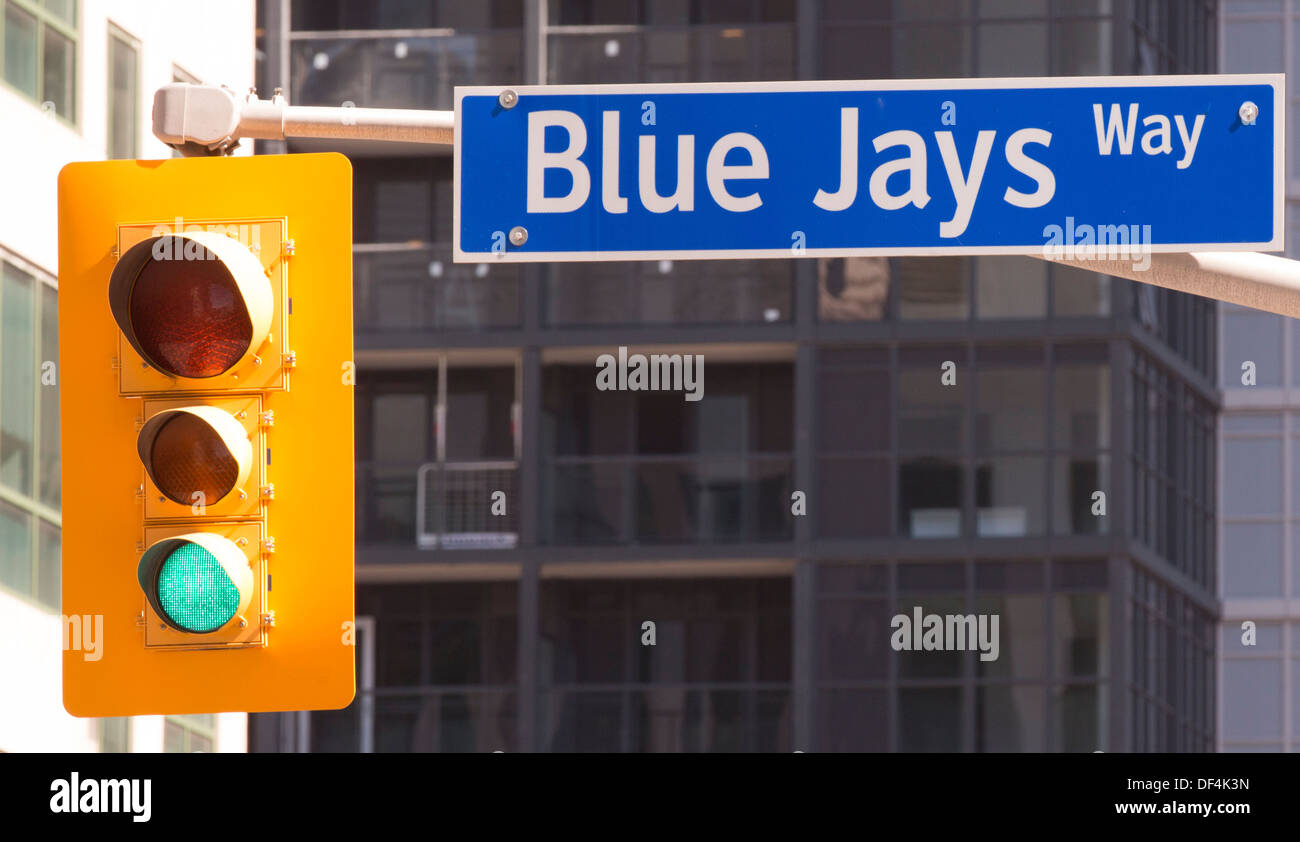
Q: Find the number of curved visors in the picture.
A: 3